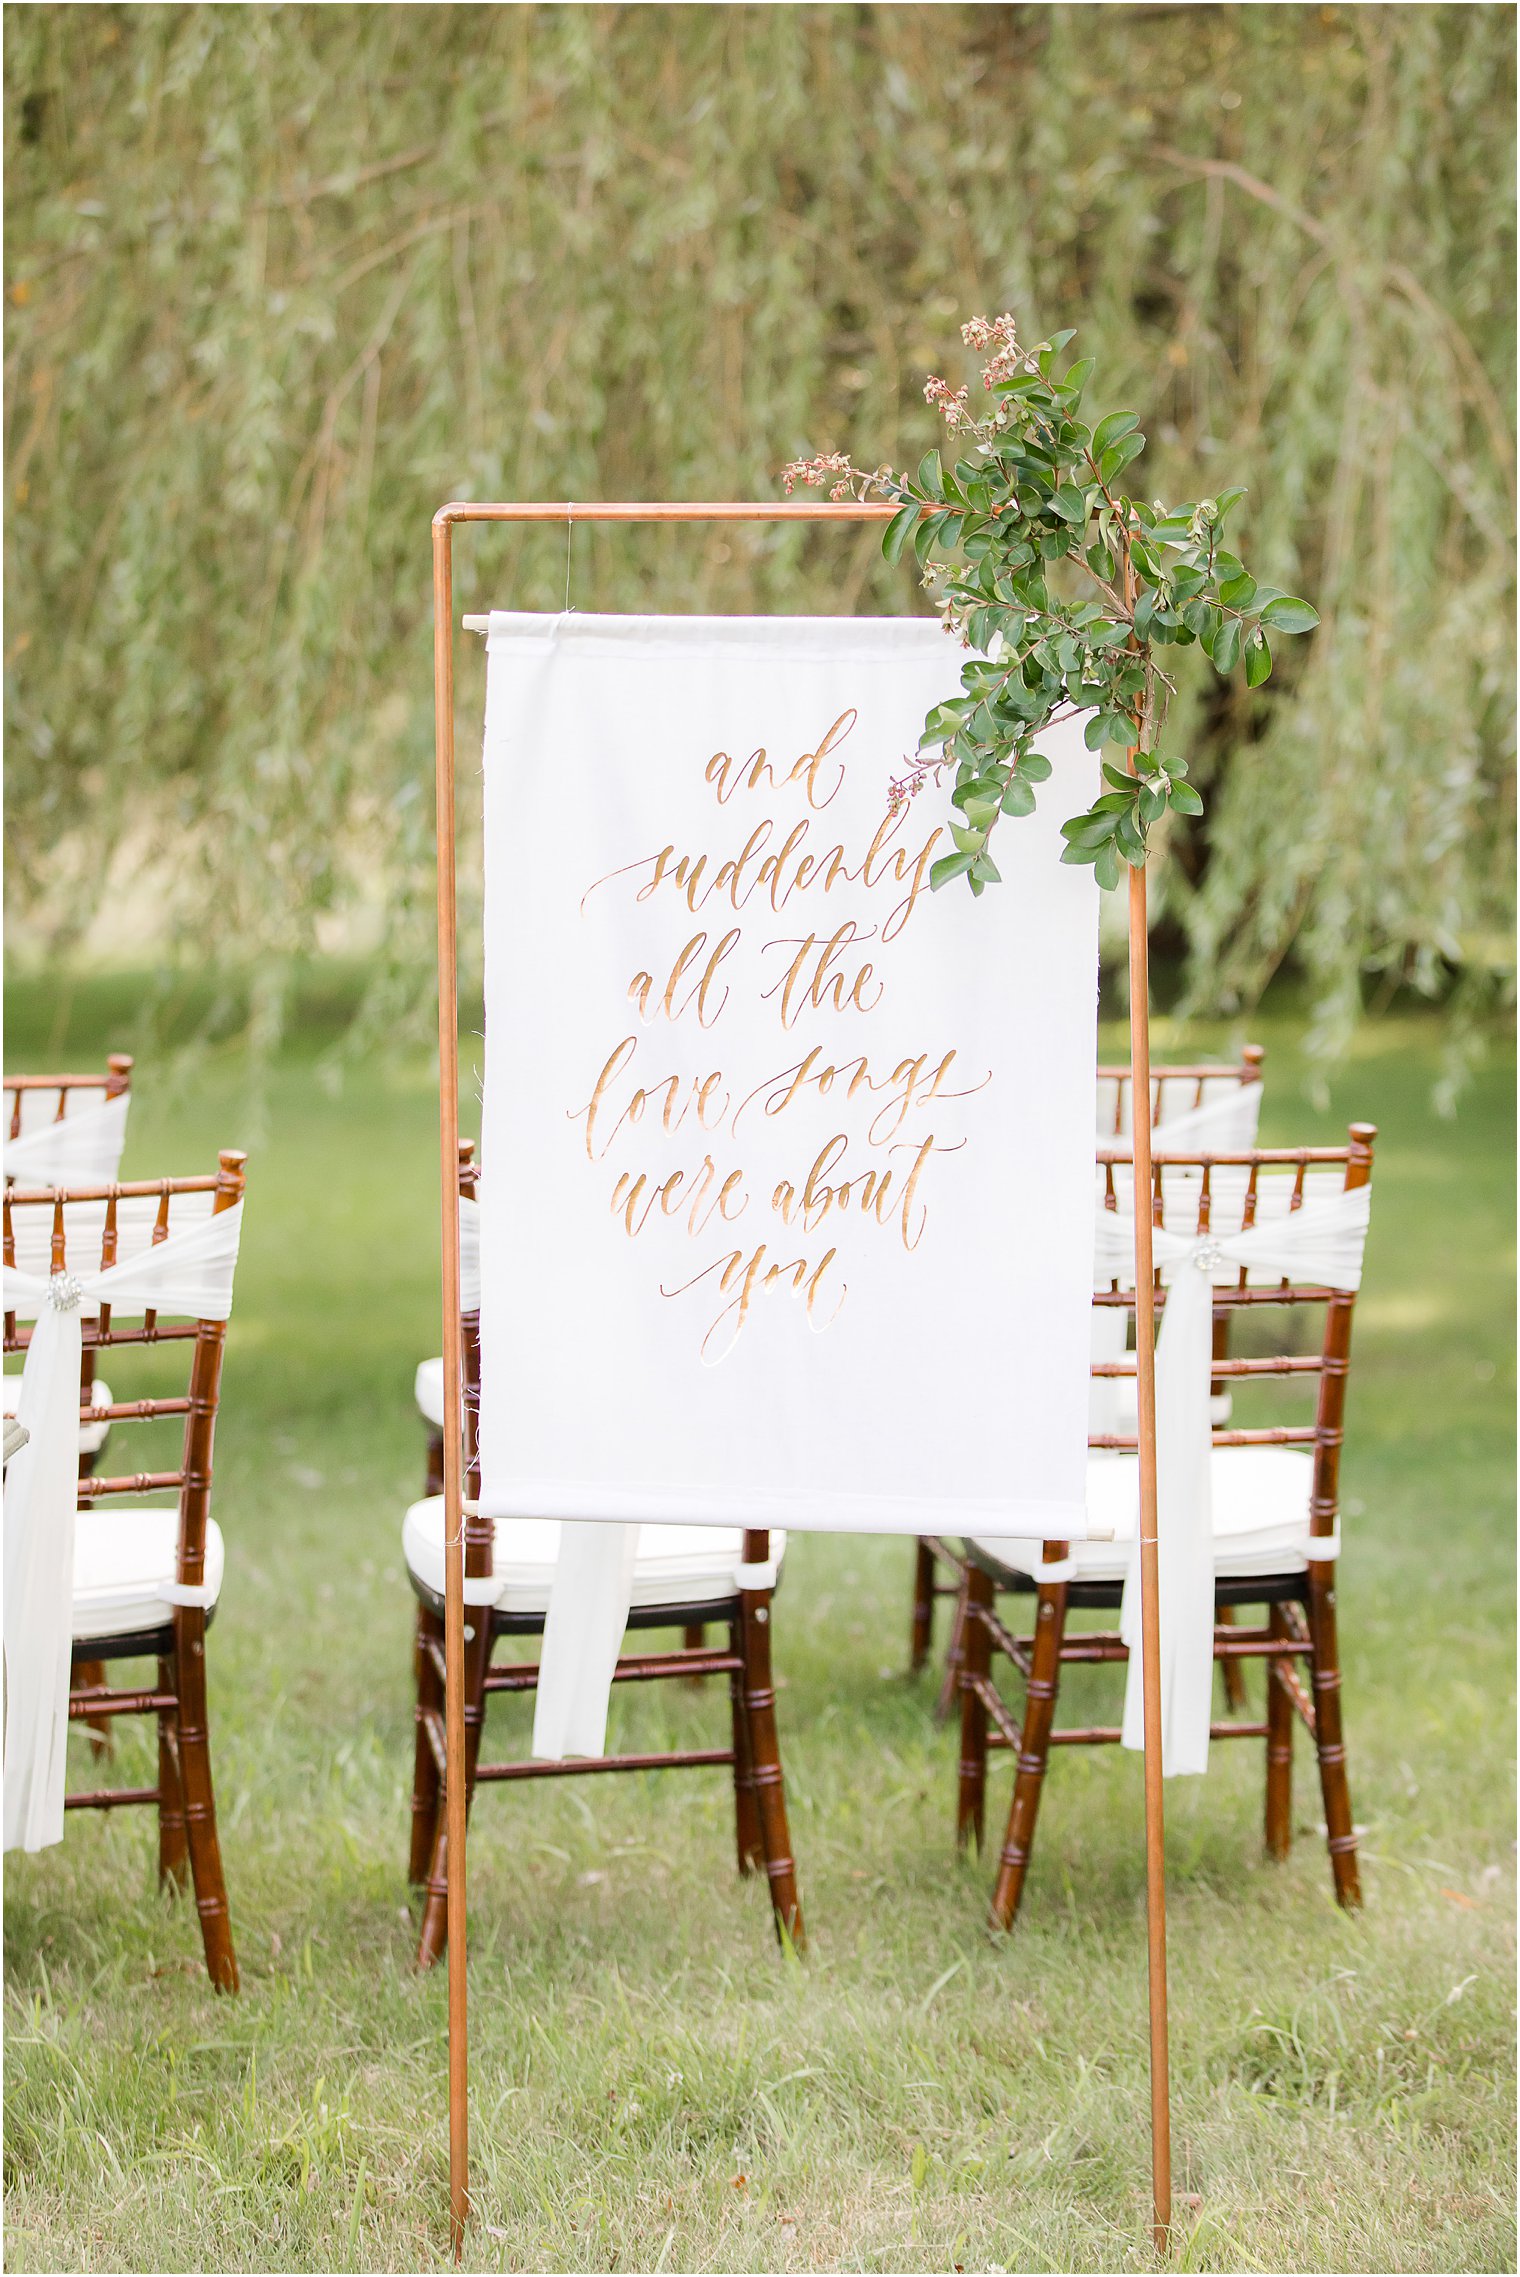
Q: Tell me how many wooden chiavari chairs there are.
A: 6